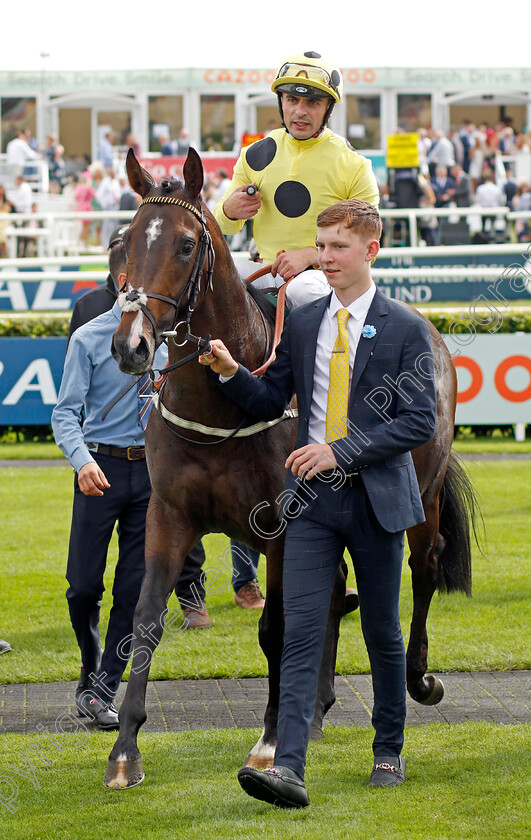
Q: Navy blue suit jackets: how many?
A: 1